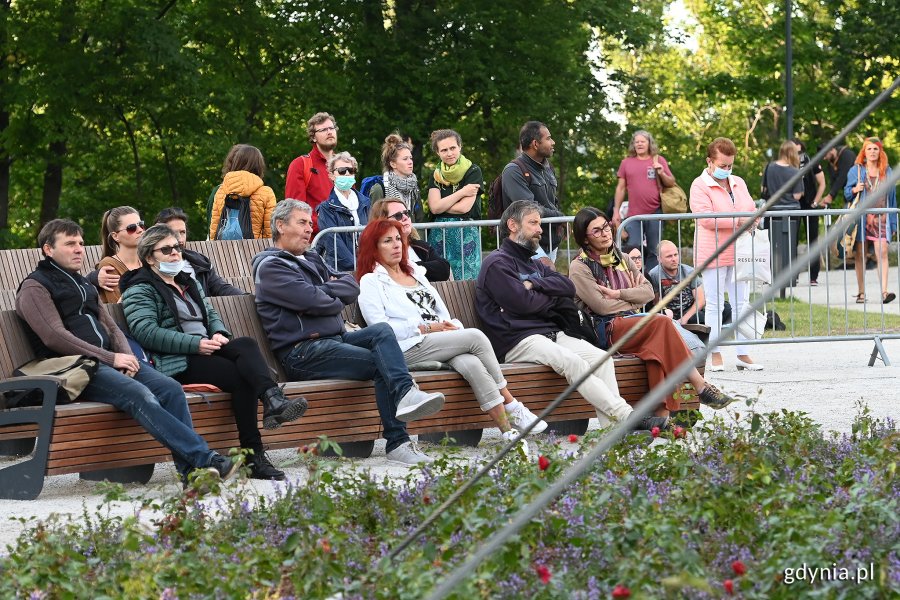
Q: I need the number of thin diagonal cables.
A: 2